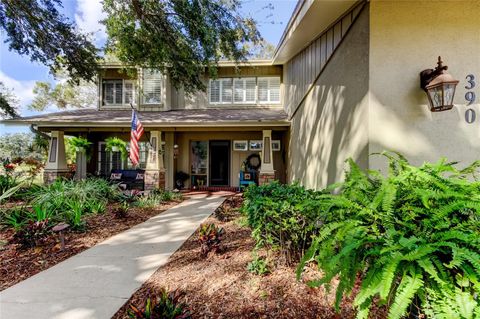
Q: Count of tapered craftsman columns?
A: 3